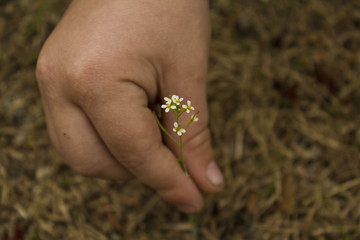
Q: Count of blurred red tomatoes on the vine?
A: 0